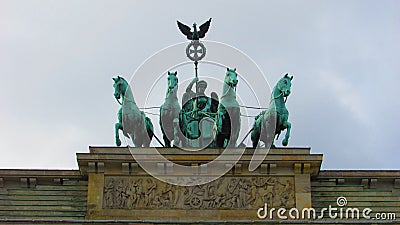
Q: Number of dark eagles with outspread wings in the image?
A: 1